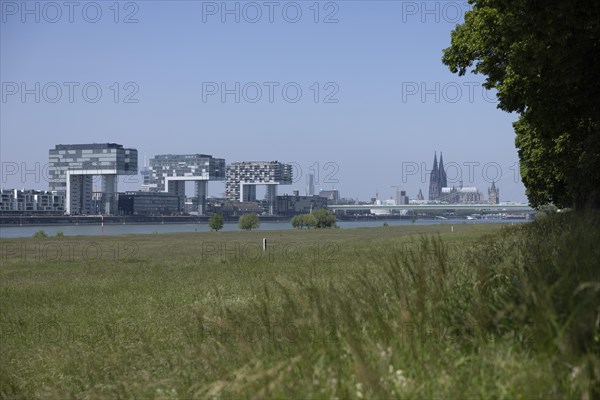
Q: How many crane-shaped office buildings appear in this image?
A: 3